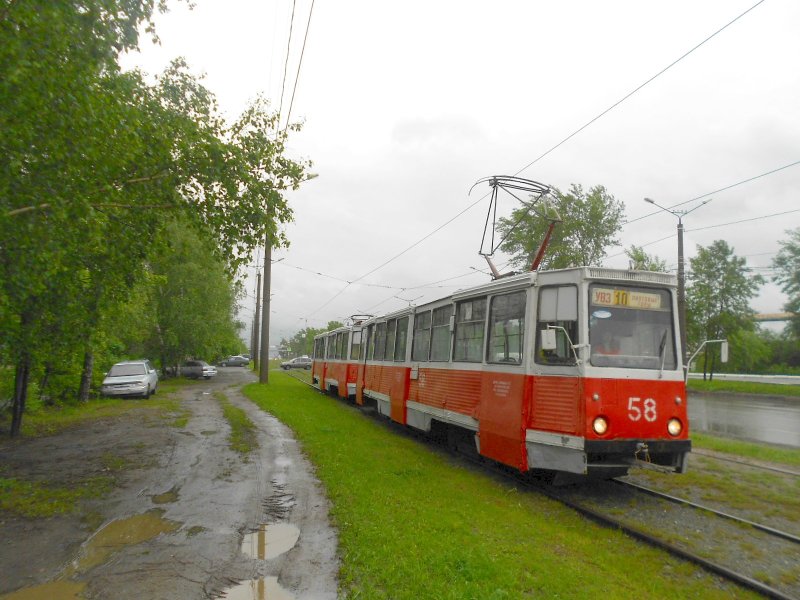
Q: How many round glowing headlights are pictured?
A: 2